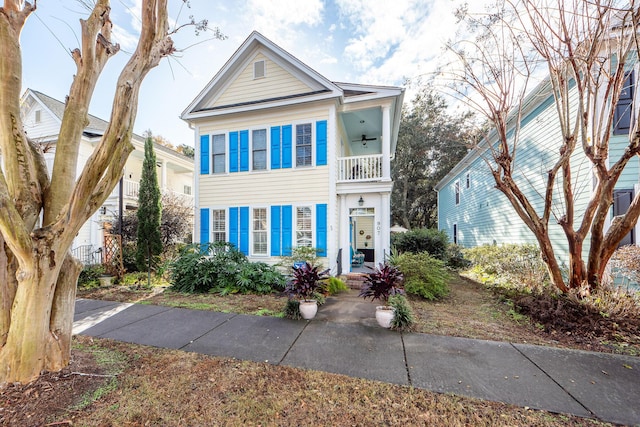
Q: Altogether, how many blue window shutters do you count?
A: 12